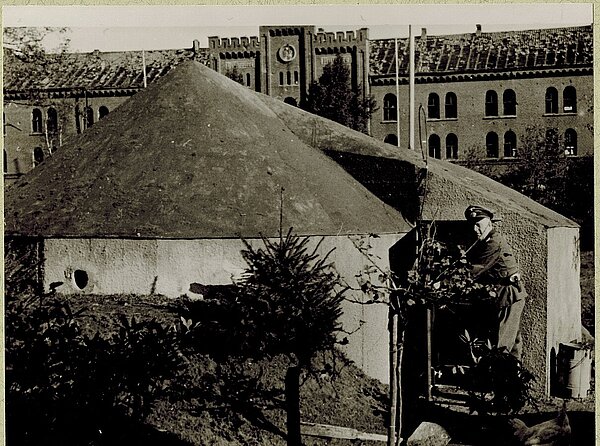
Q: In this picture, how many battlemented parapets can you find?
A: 2